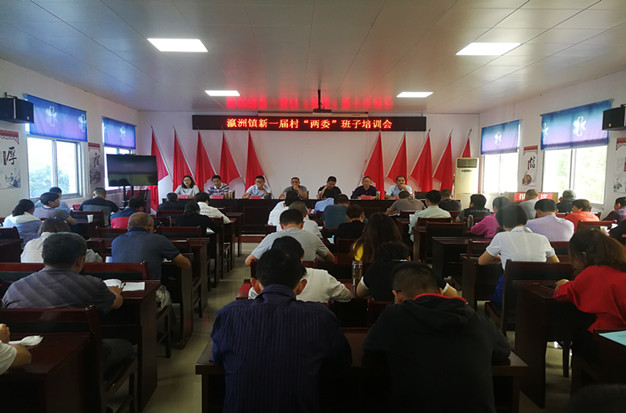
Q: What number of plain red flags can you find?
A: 10